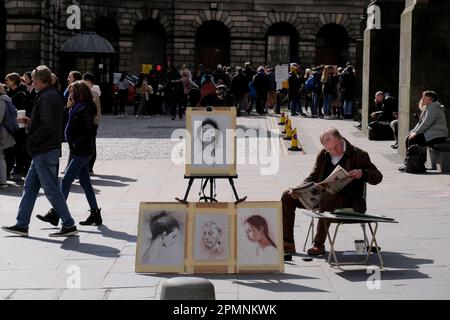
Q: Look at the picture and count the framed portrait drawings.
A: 4